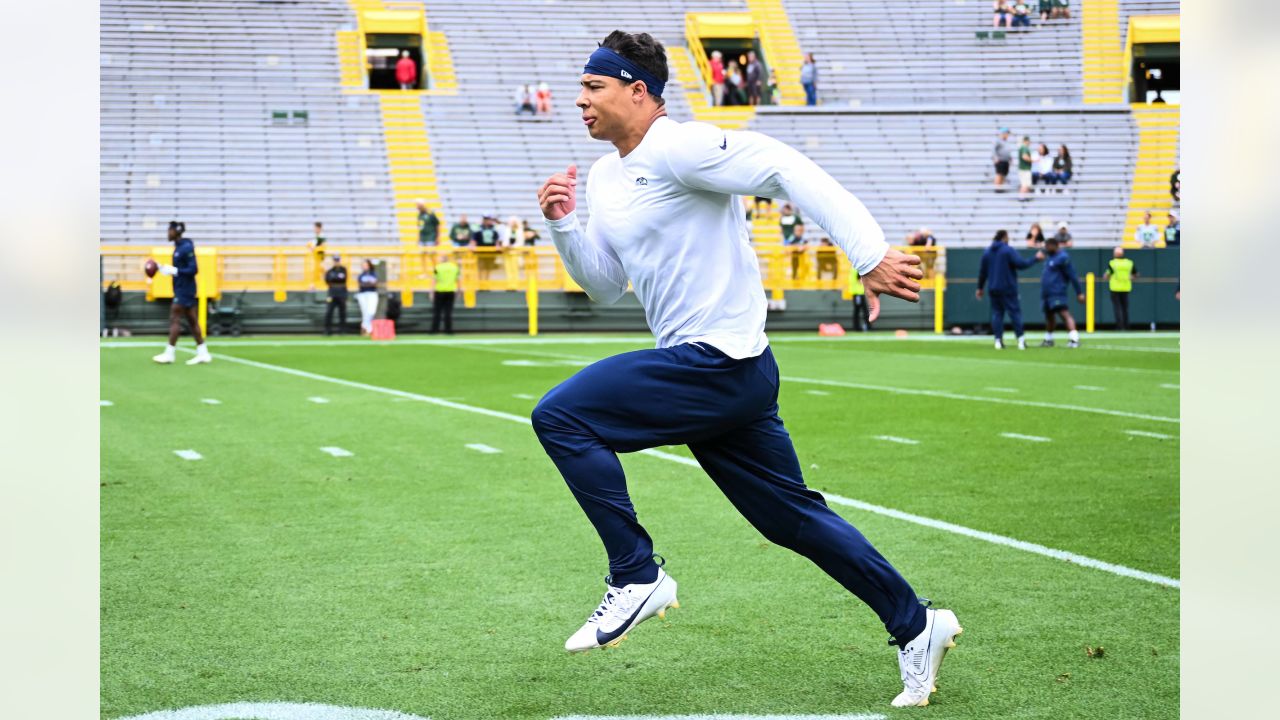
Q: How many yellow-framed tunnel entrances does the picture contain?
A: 3